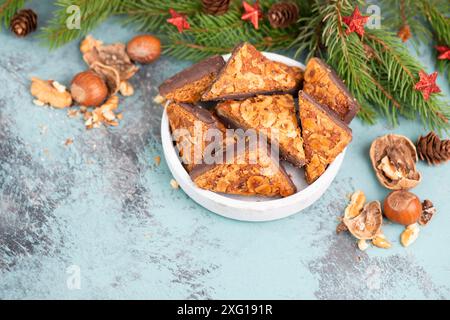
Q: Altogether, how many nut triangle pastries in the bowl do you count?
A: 7